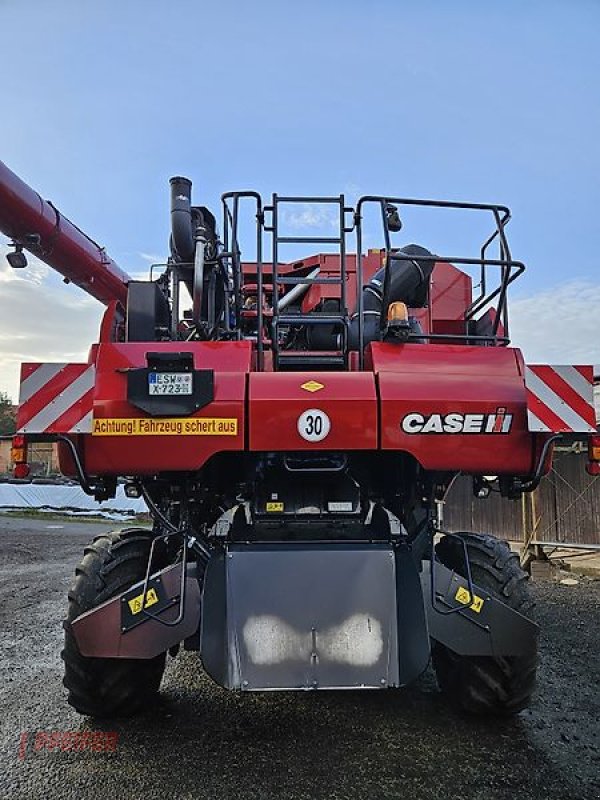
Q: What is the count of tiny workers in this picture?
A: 0